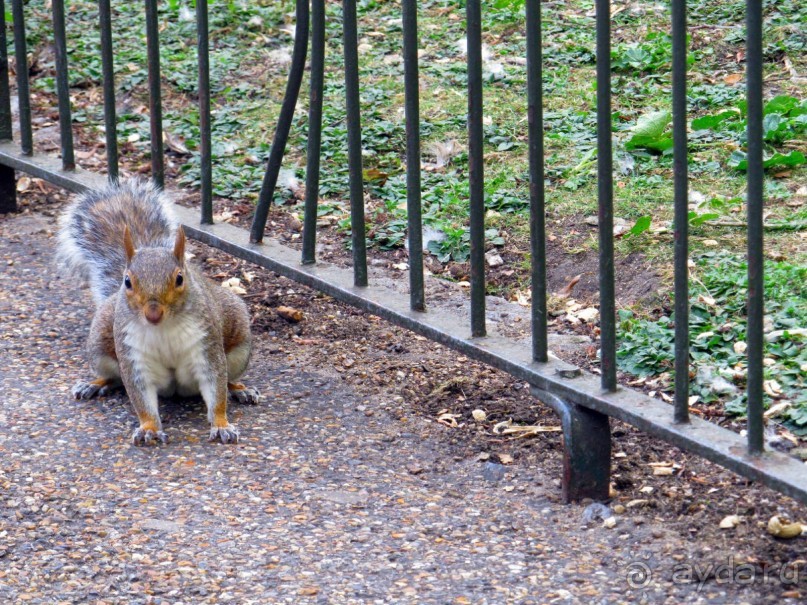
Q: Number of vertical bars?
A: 15